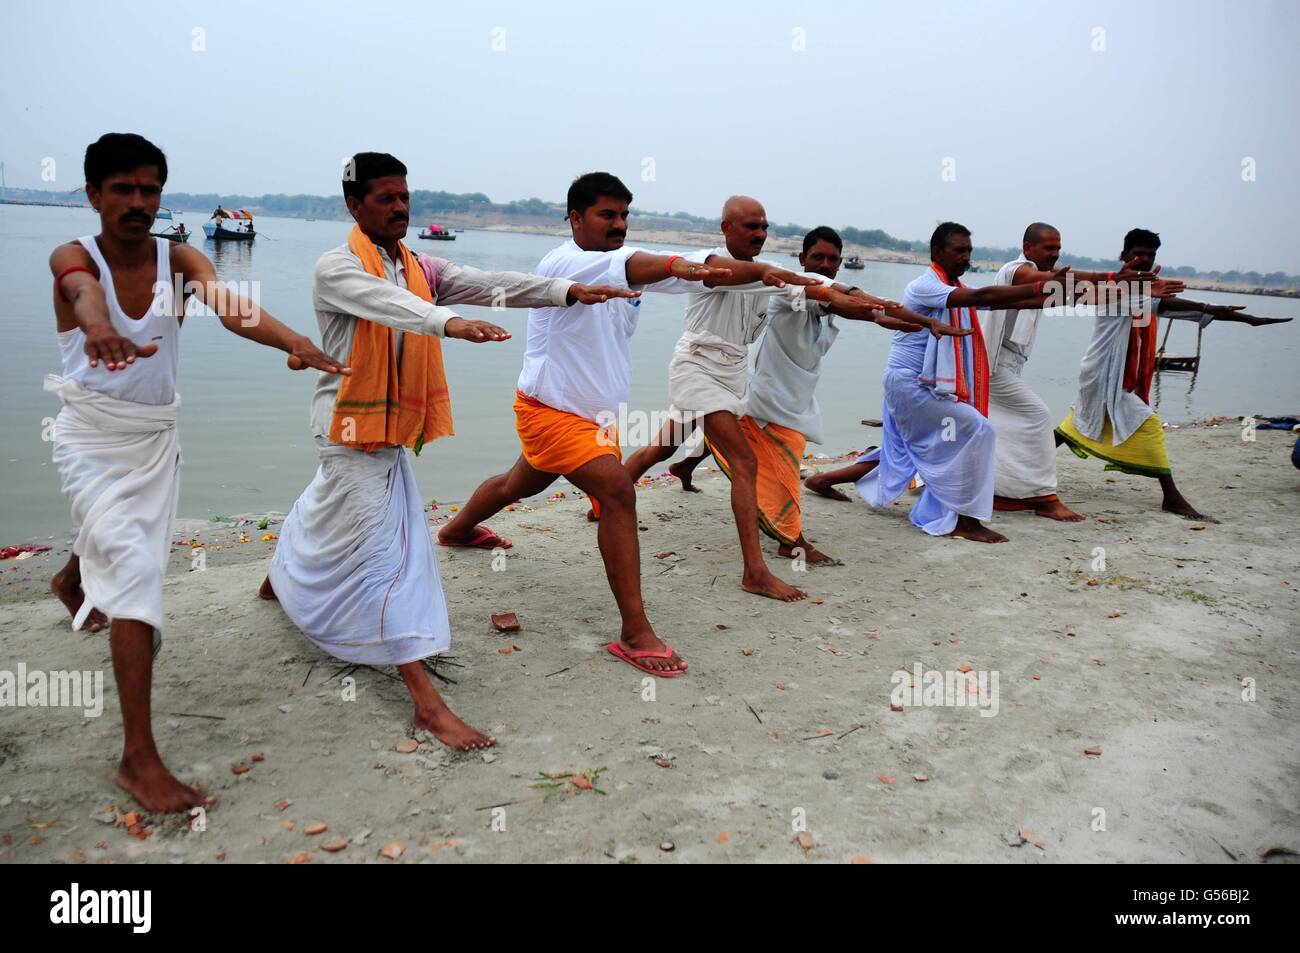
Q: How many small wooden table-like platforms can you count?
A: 1